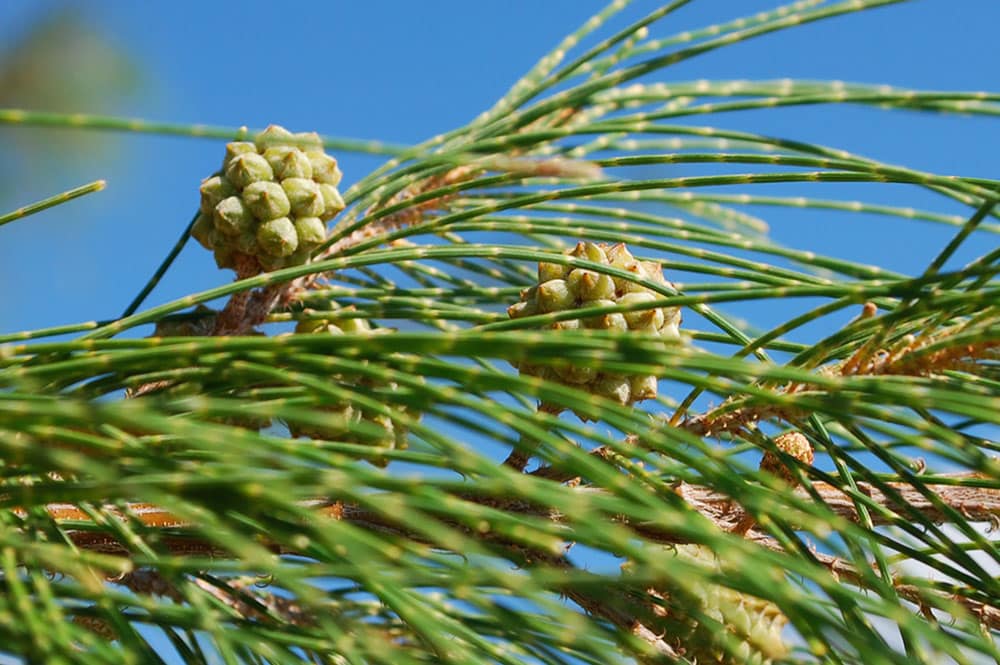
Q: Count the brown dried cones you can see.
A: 1